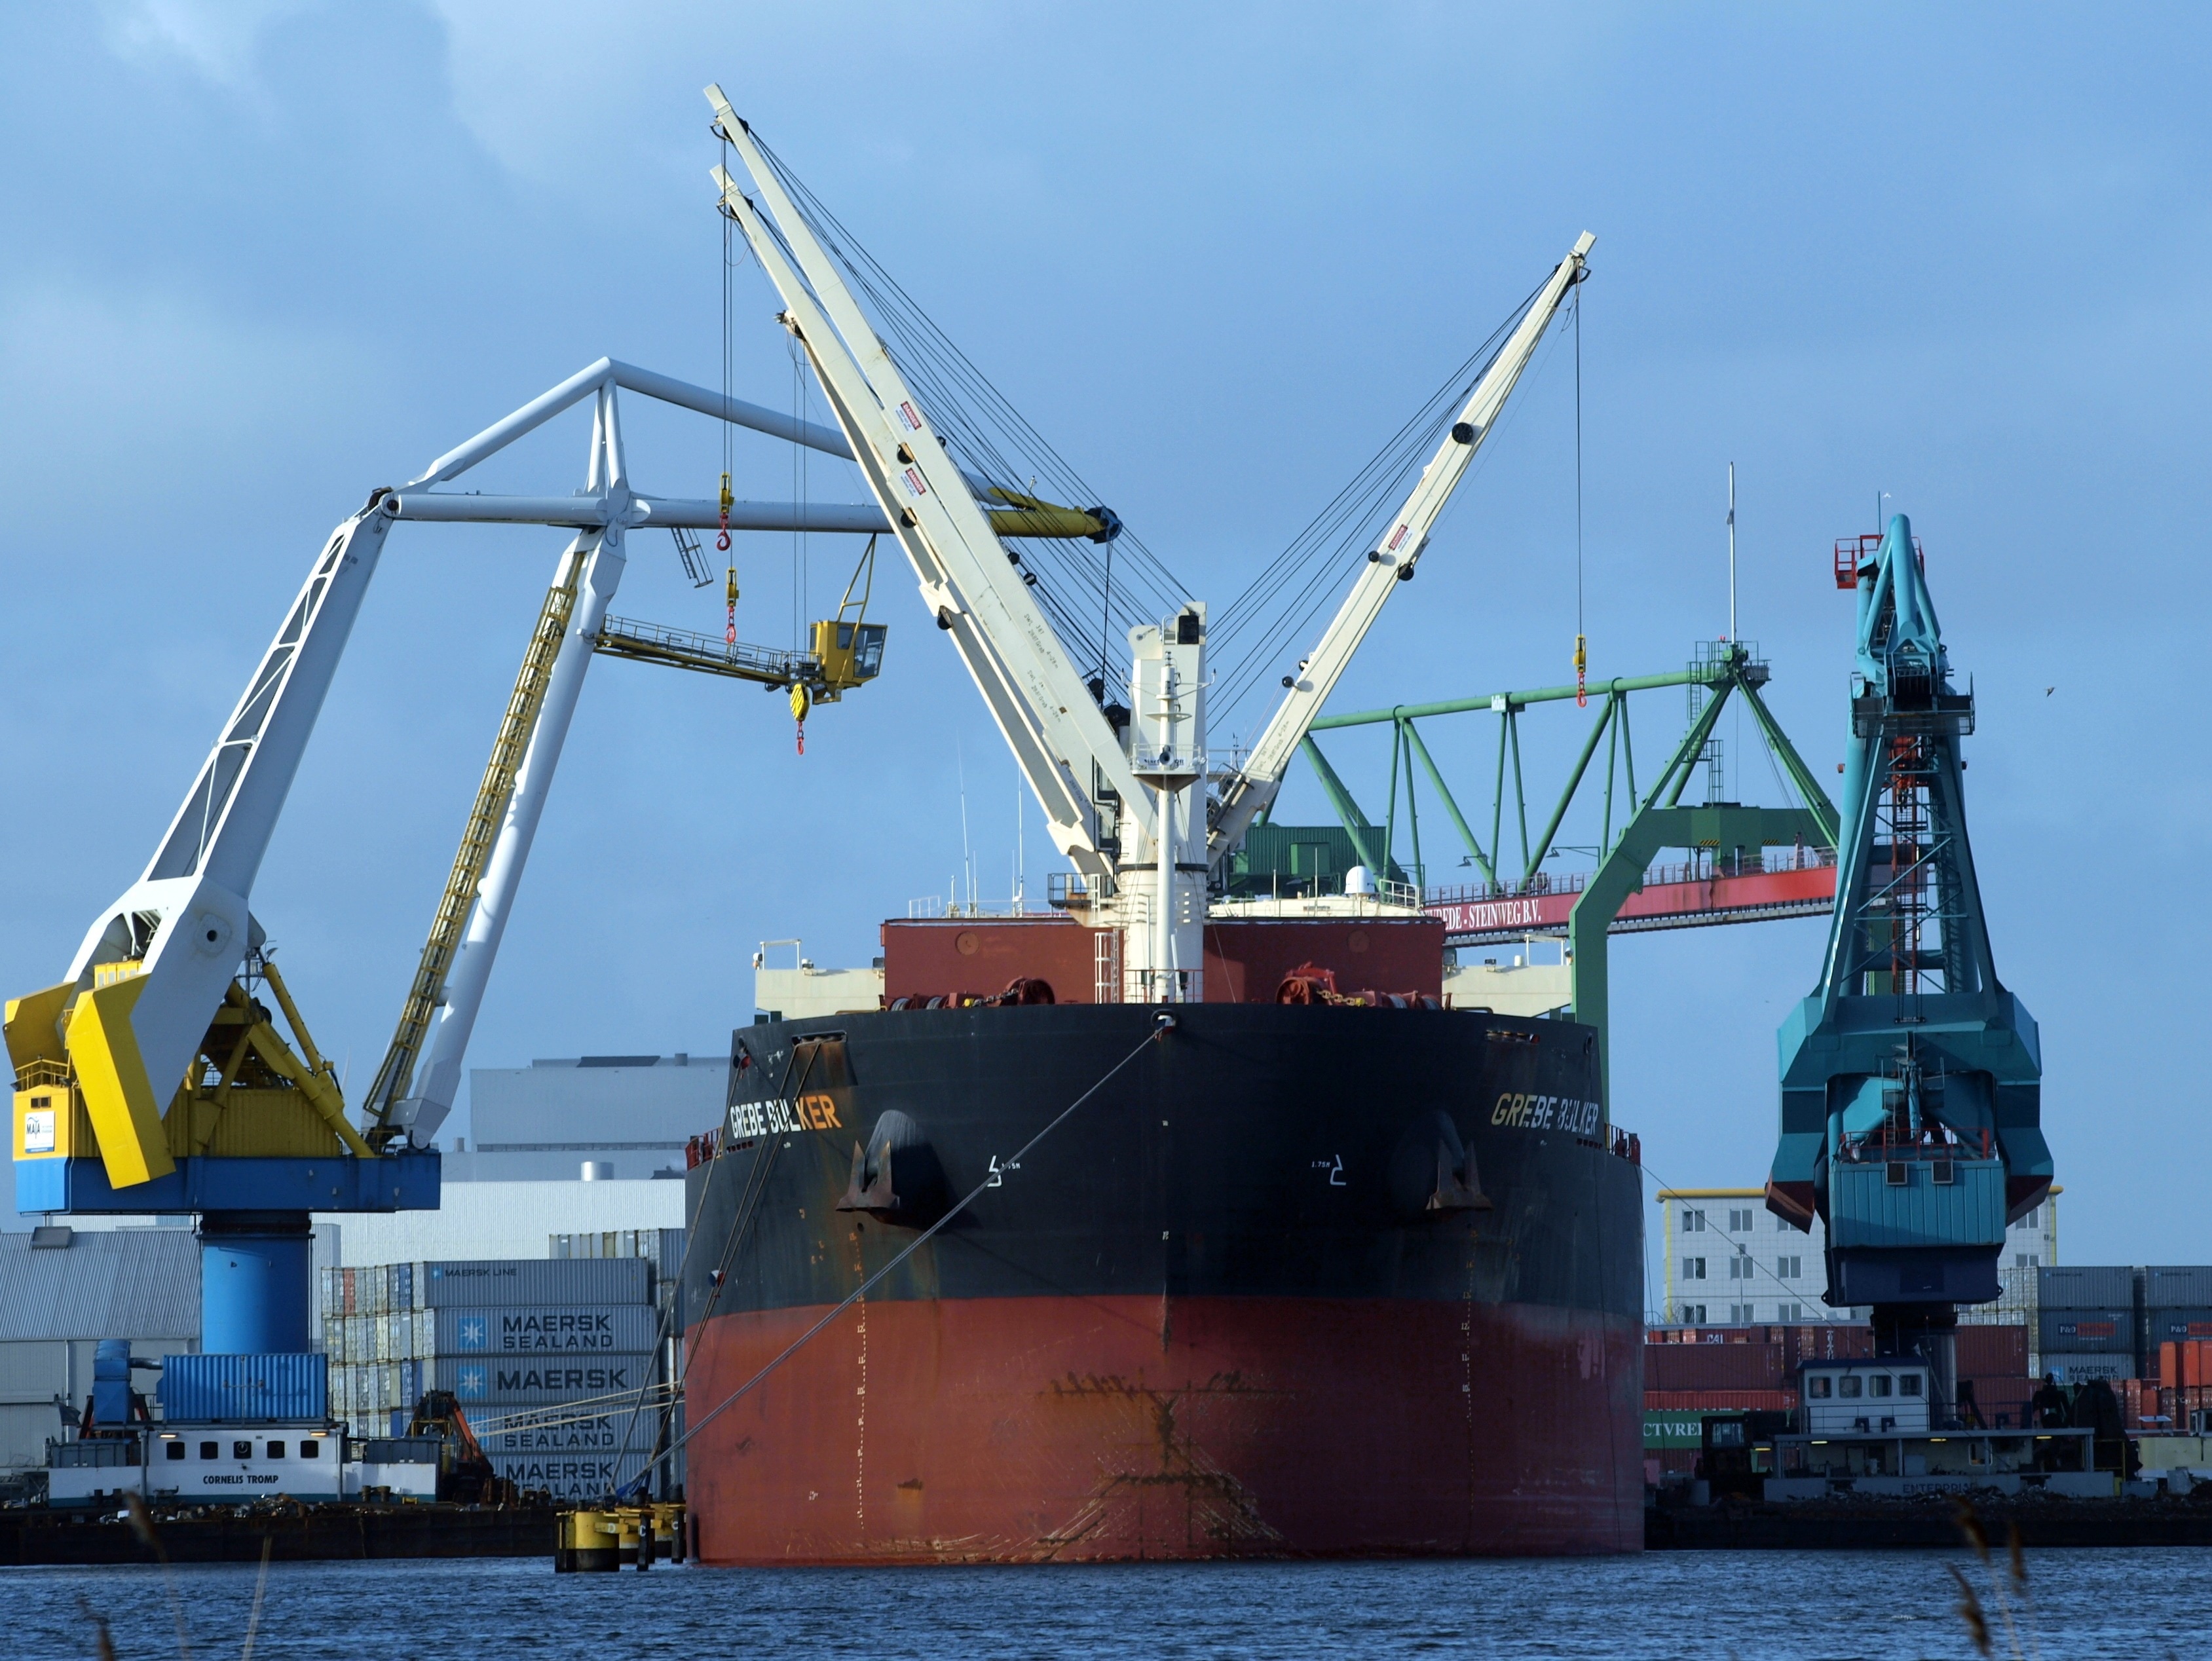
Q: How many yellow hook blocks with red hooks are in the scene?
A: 4